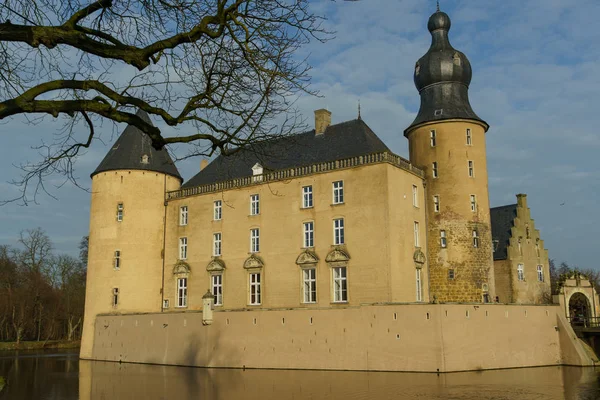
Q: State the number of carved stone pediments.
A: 6